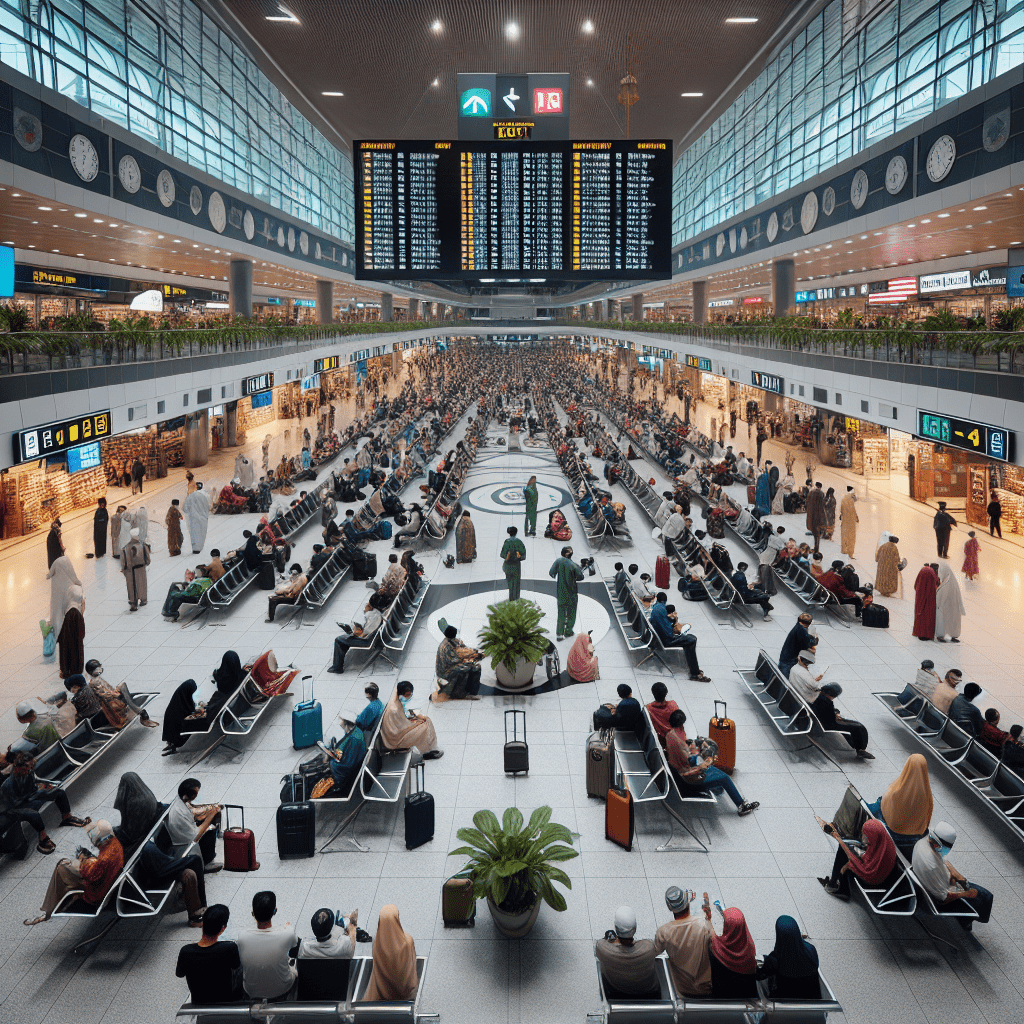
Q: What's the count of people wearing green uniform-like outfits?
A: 3